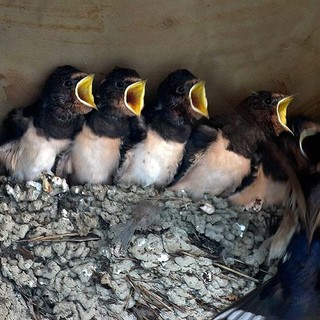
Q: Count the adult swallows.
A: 1